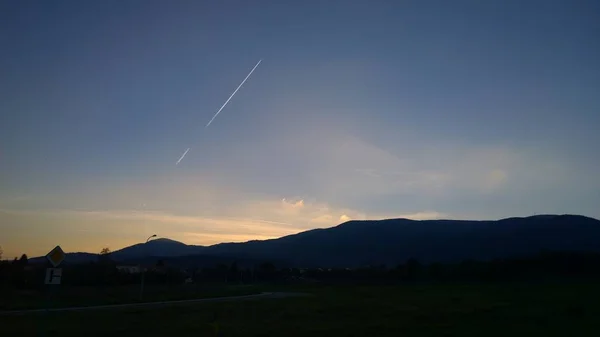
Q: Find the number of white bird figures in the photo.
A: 0